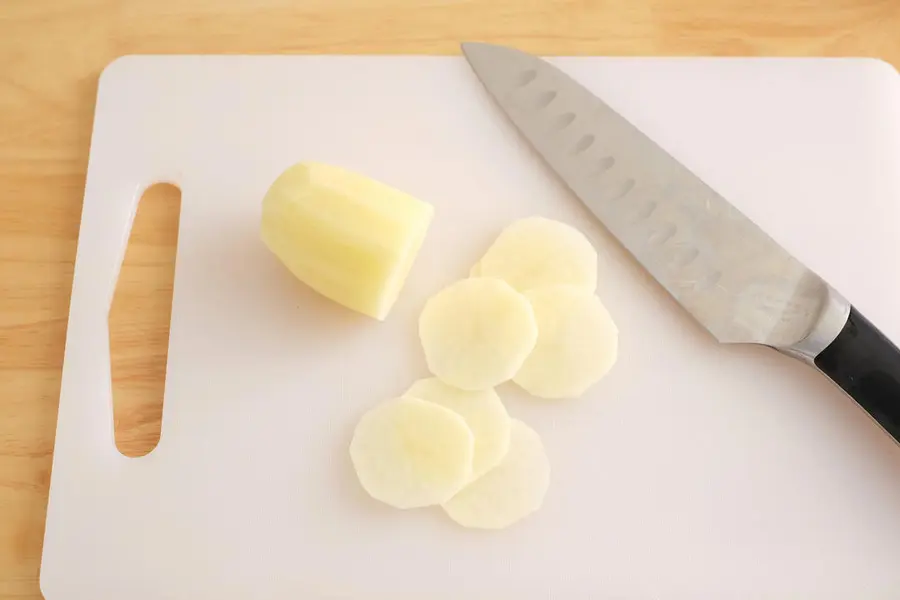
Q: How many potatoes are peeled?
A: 1